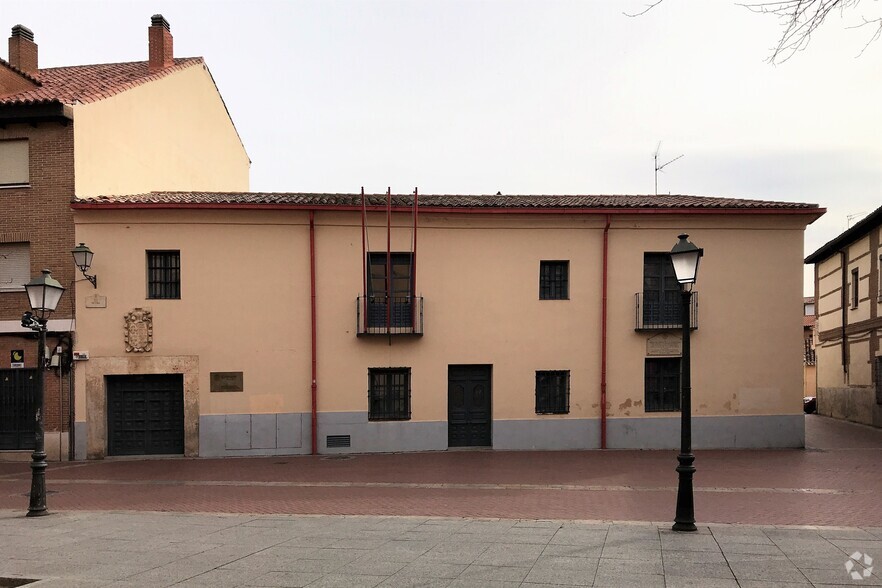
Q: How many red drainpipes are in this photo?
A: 2